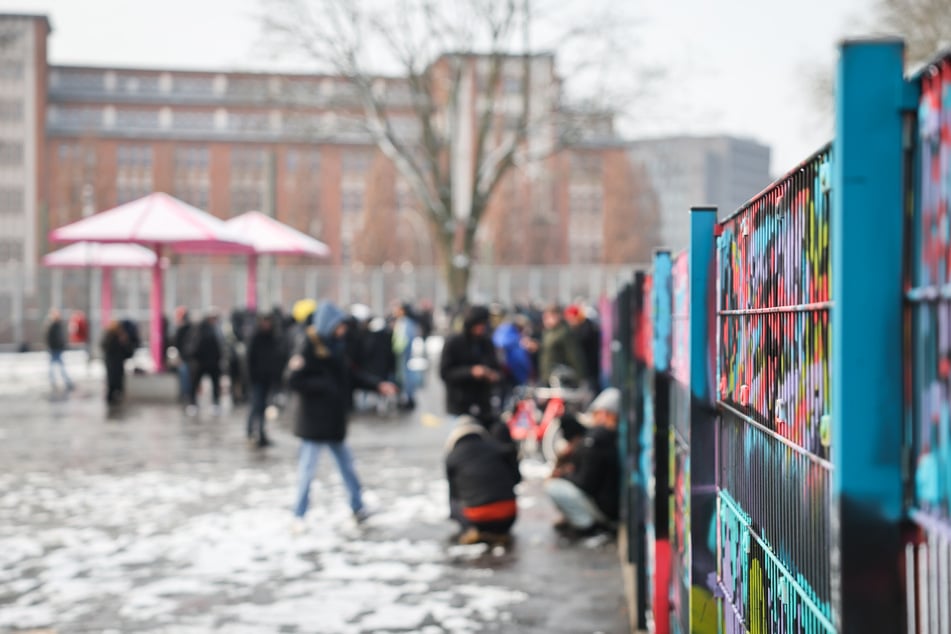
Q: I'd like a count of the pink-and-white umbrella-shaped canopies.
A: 3